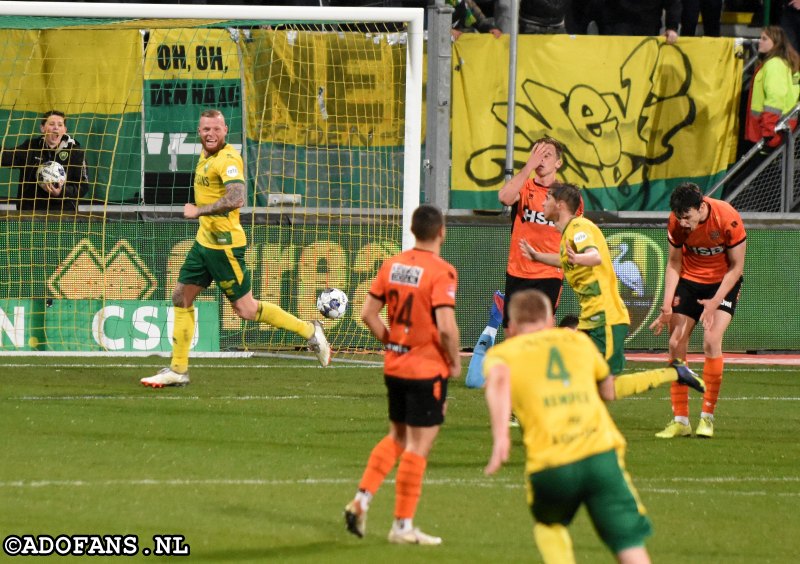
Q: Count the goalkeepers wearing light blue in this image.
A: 1